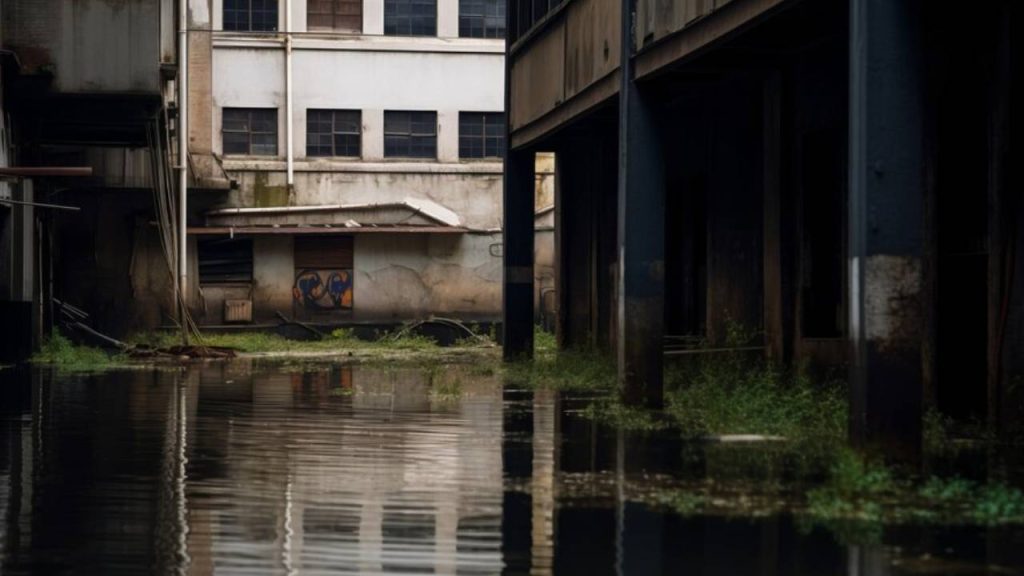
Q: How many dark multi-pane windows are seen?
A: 7